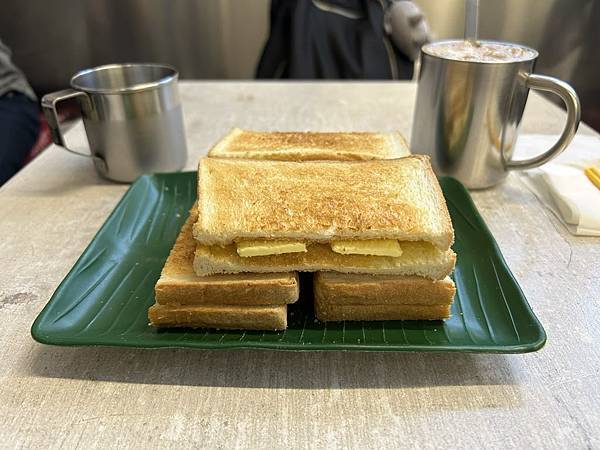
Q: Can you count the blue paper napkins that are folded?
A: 0